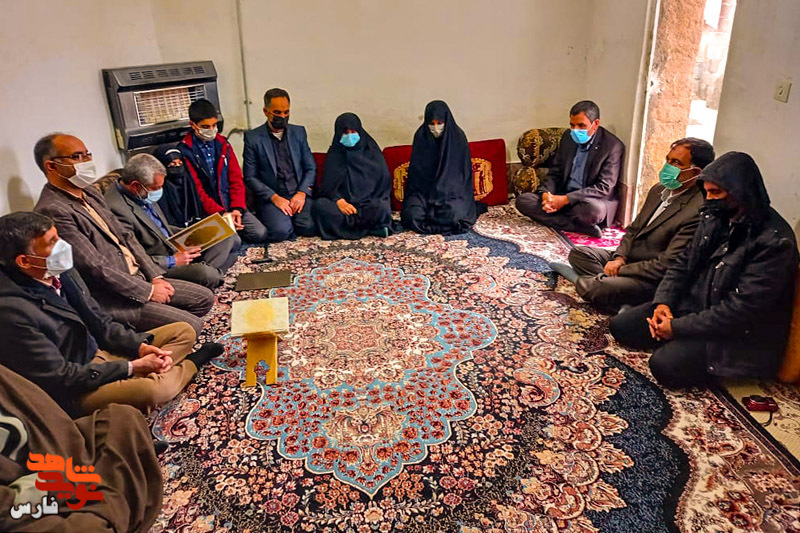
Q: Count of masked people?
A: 11